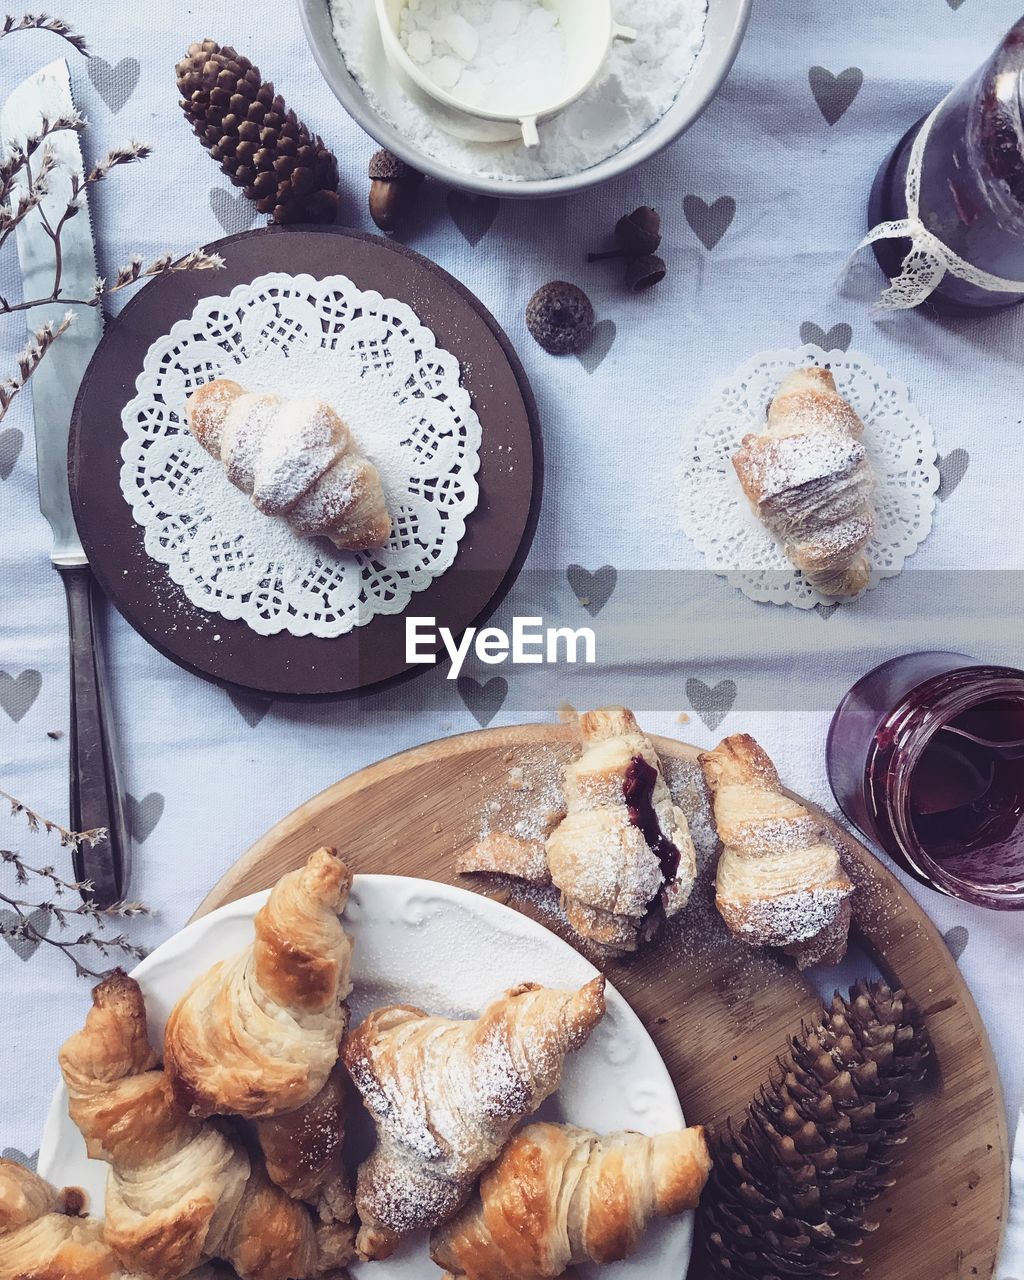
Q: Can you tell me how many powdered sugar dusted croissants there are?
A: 5